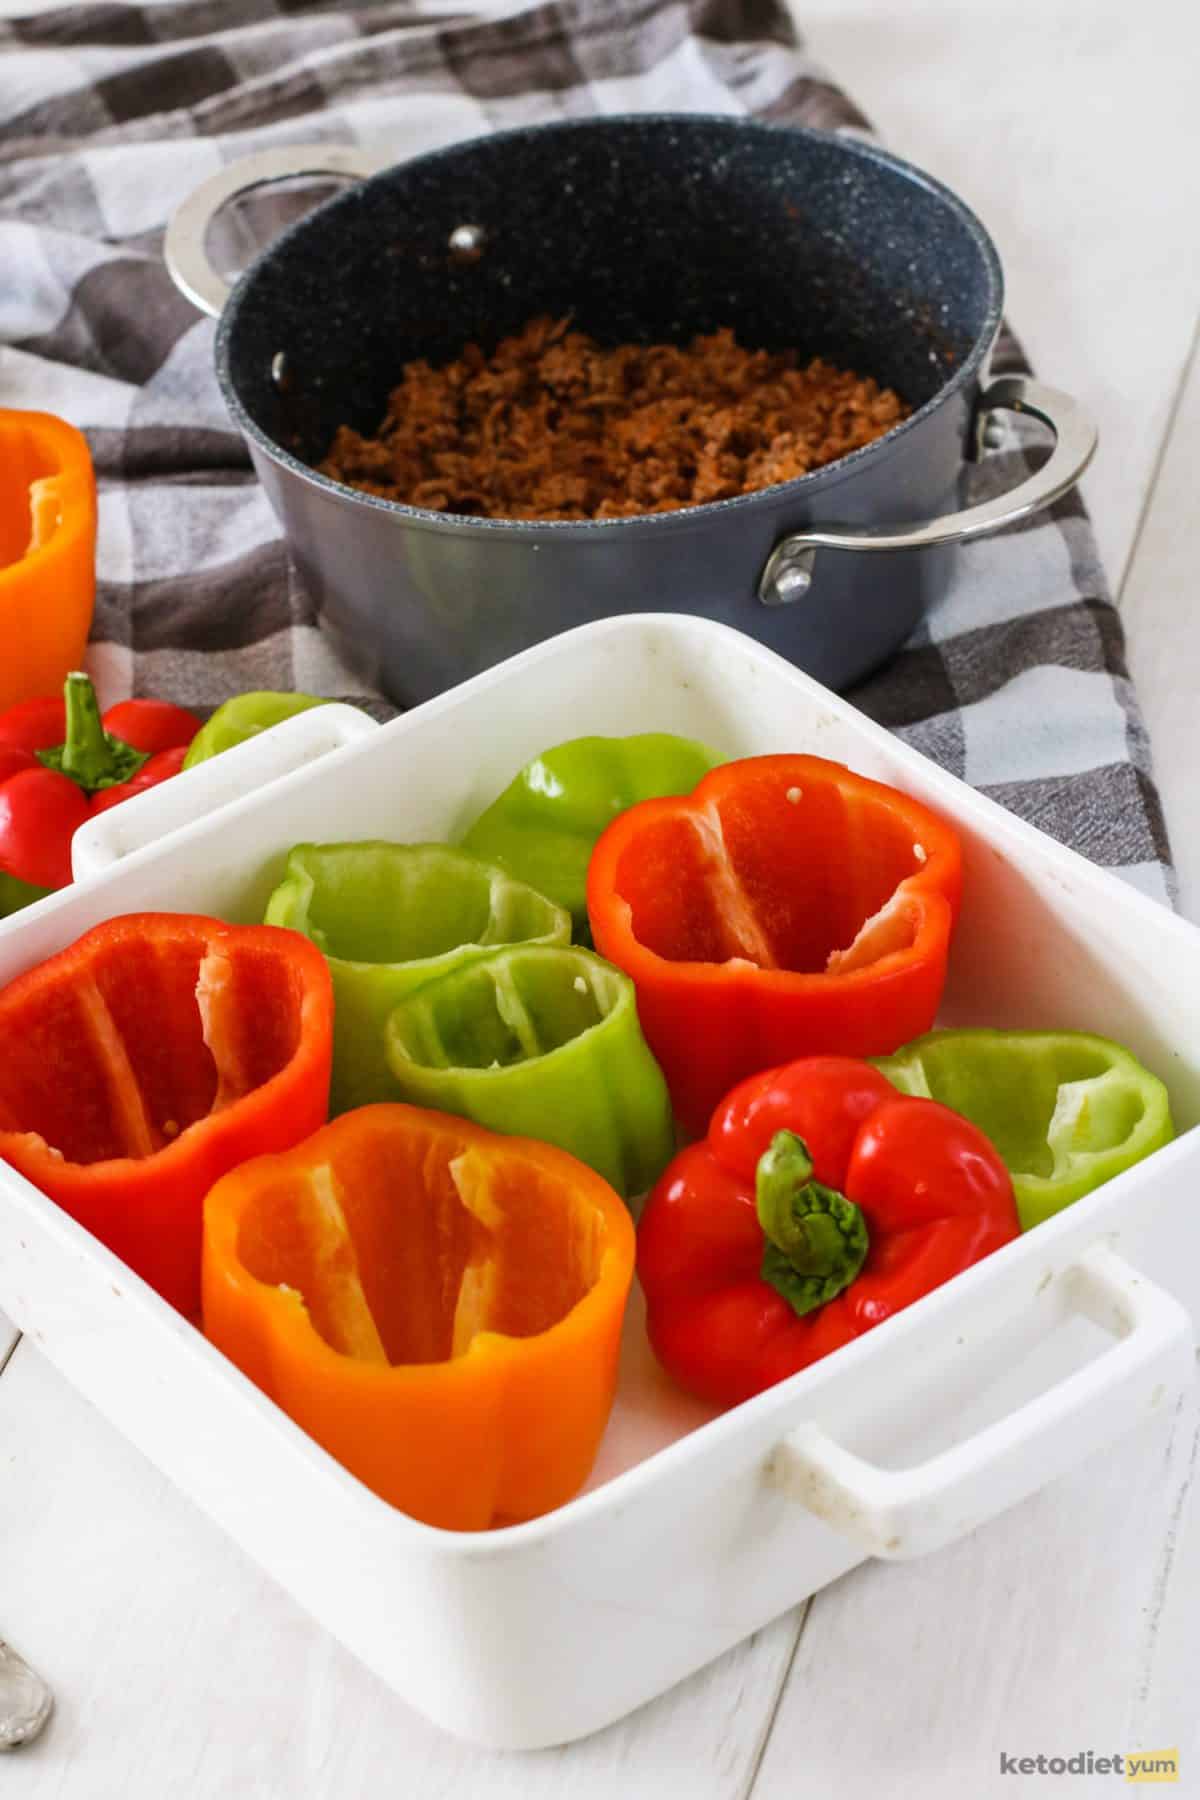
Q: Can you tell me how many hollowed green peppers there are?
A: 3